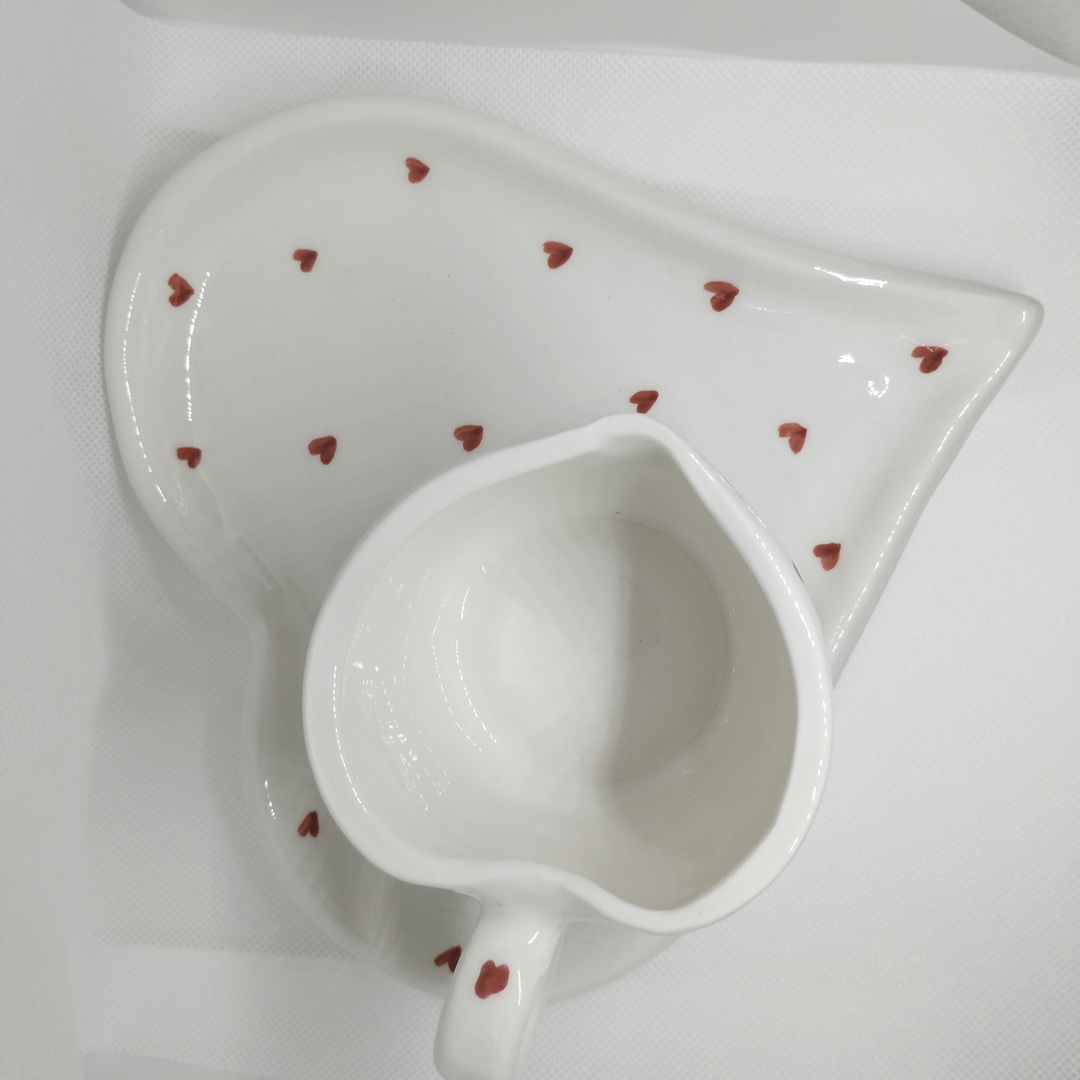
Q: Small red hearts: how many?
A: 15